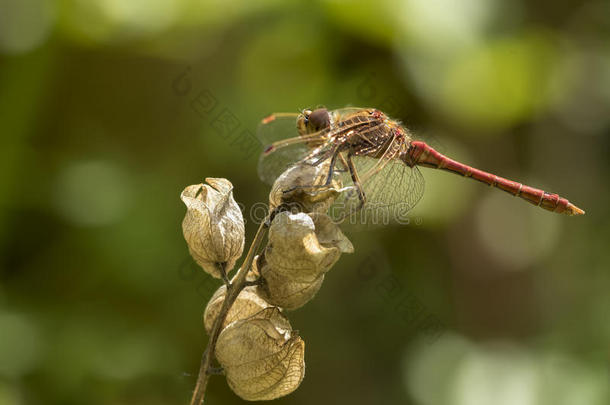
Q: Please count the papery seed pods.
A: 5